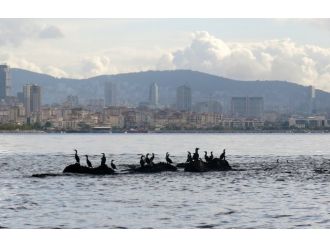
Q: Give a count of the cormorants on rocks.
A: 13